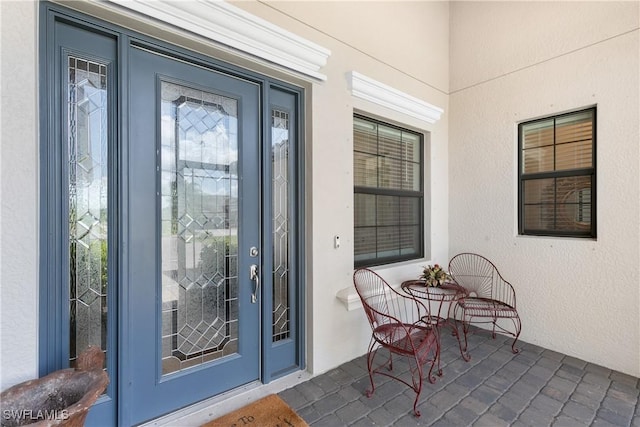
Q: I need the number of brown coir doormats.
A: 1